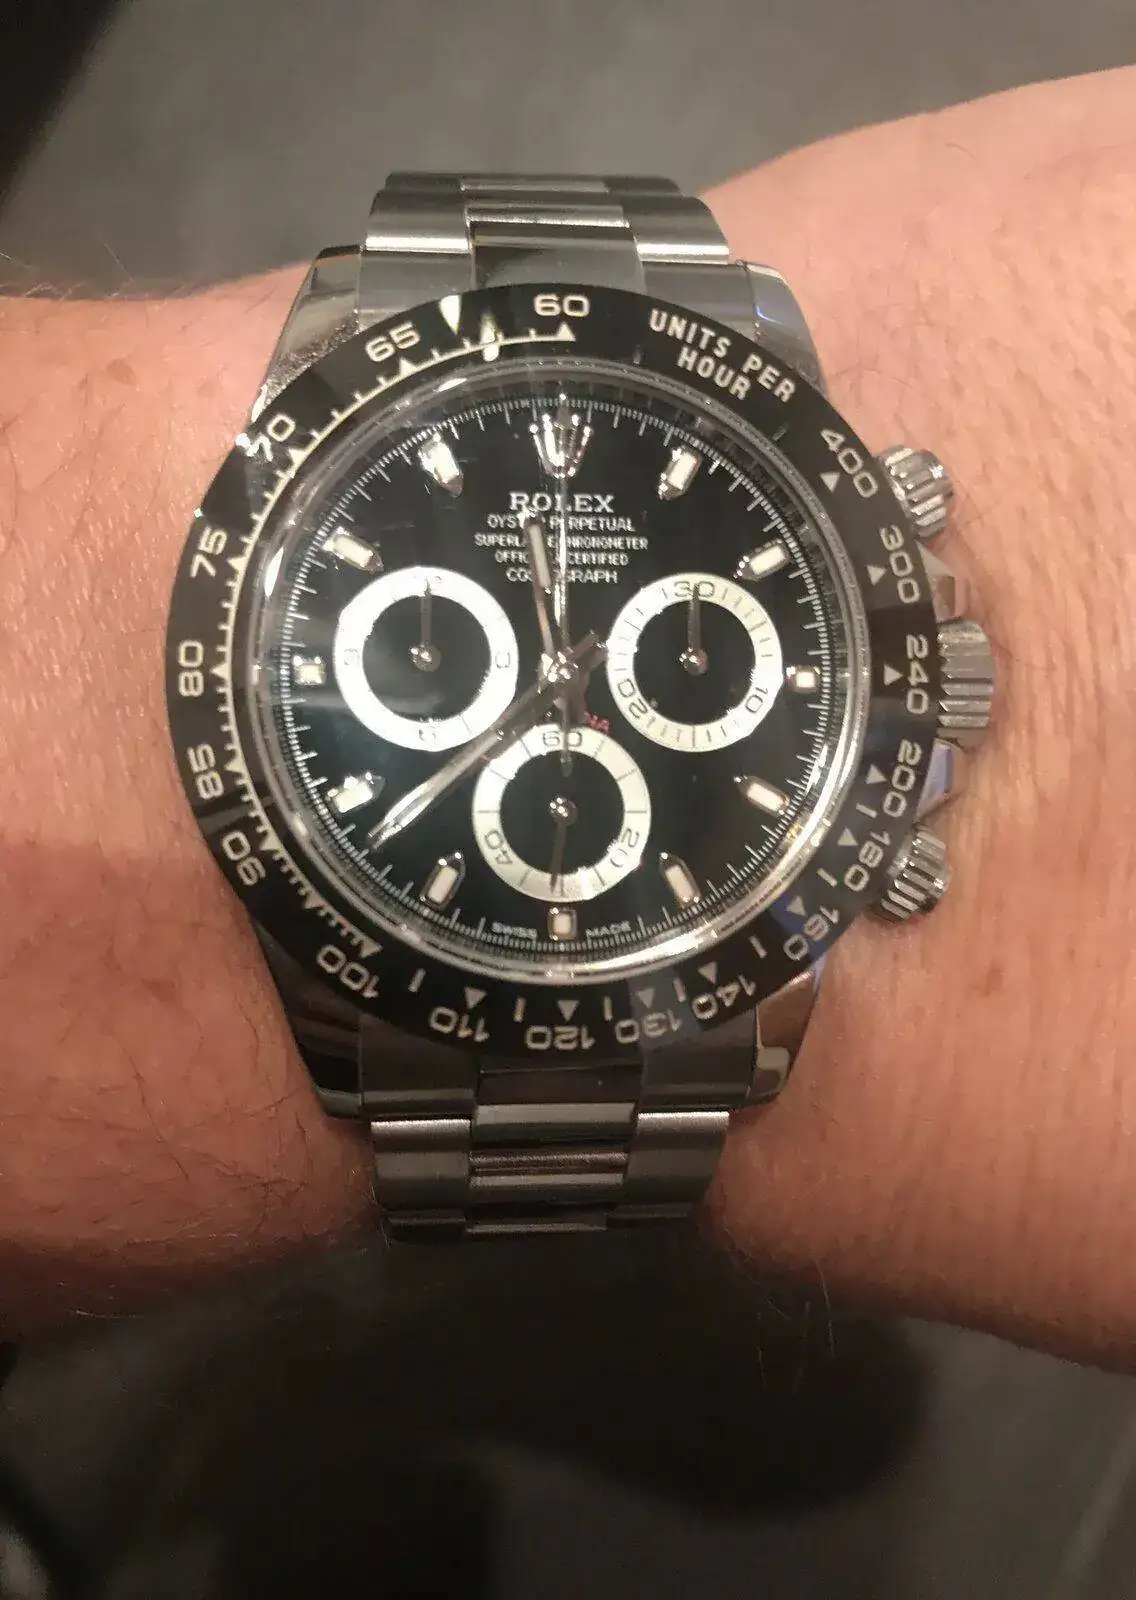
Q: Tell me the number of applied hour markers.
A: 11